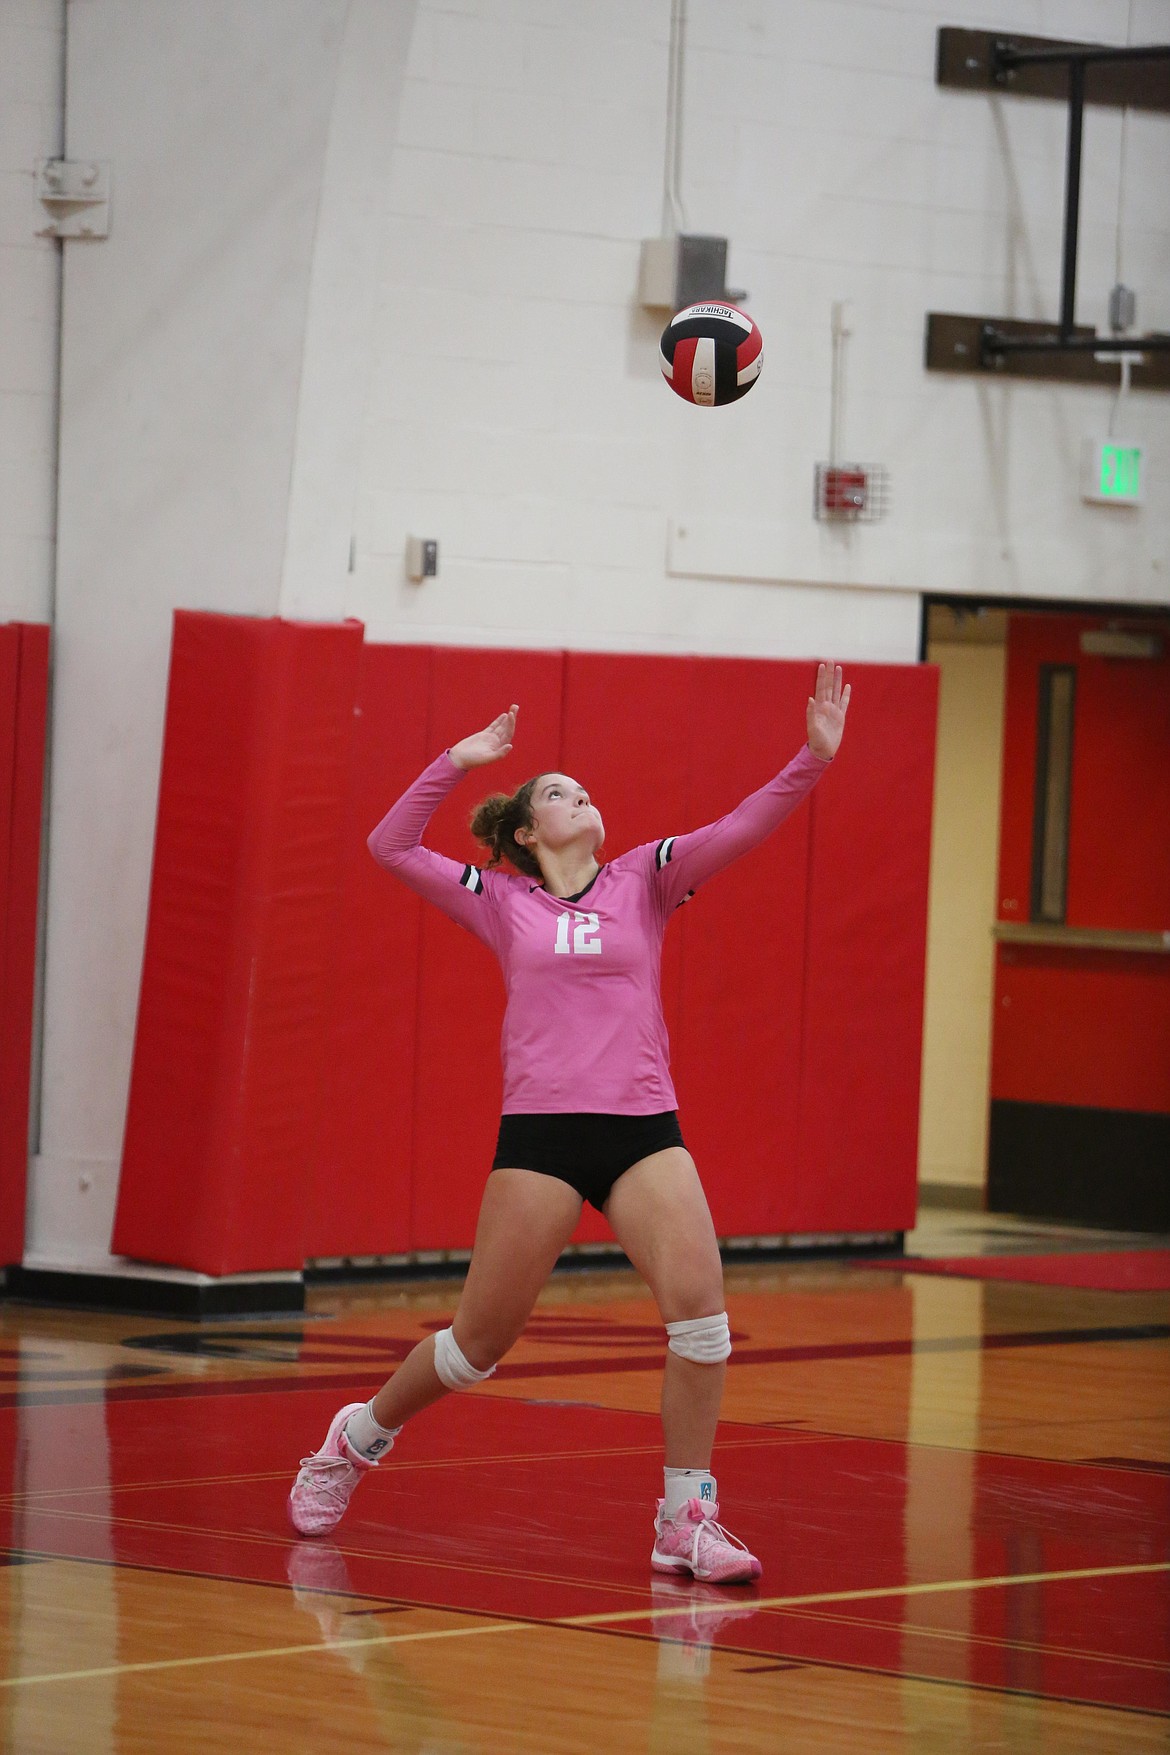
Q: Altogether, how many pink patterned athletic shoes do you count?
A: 2